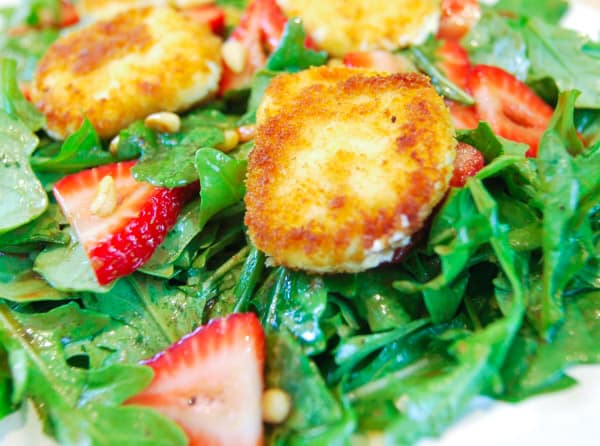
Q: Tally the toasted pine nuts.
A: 7